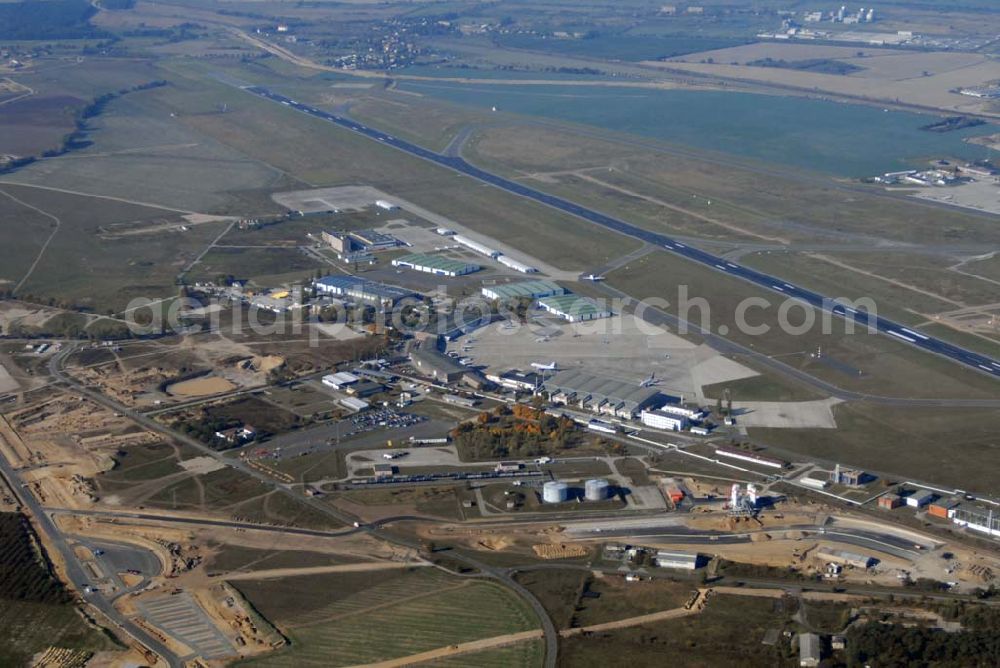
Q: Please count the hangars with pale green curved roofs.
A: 3